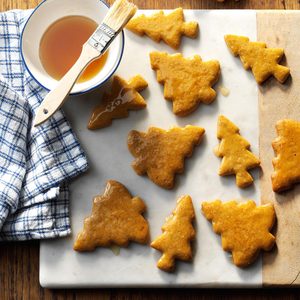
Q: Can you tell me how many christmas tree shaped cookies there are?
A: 10